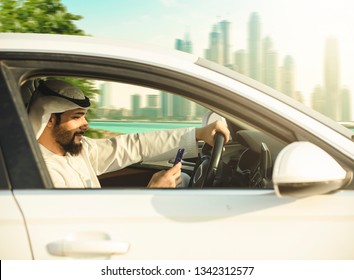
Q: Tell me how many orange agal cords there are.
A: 0